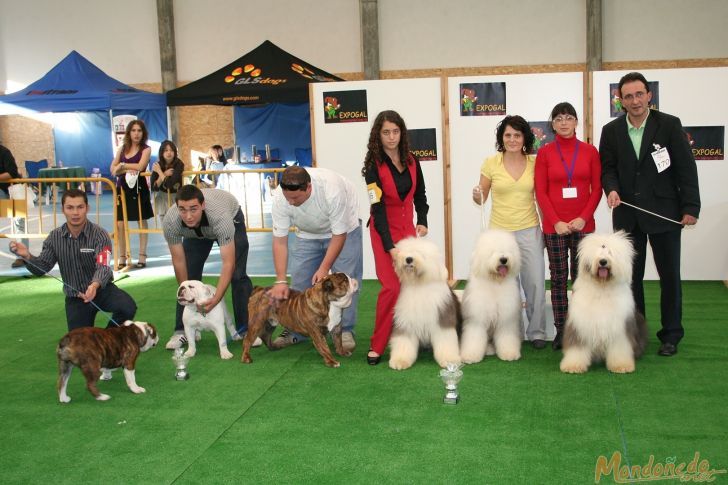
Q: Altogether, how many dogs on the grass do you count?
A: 6